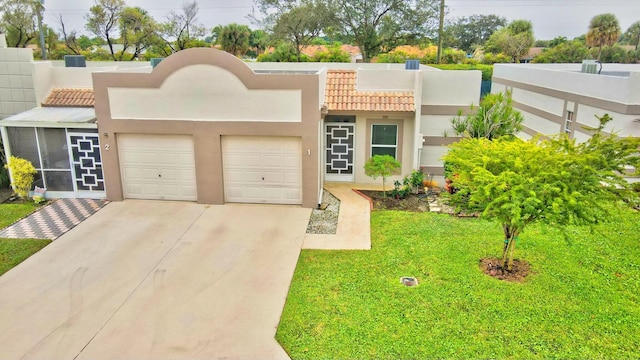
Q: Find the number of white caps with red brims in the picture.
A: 0